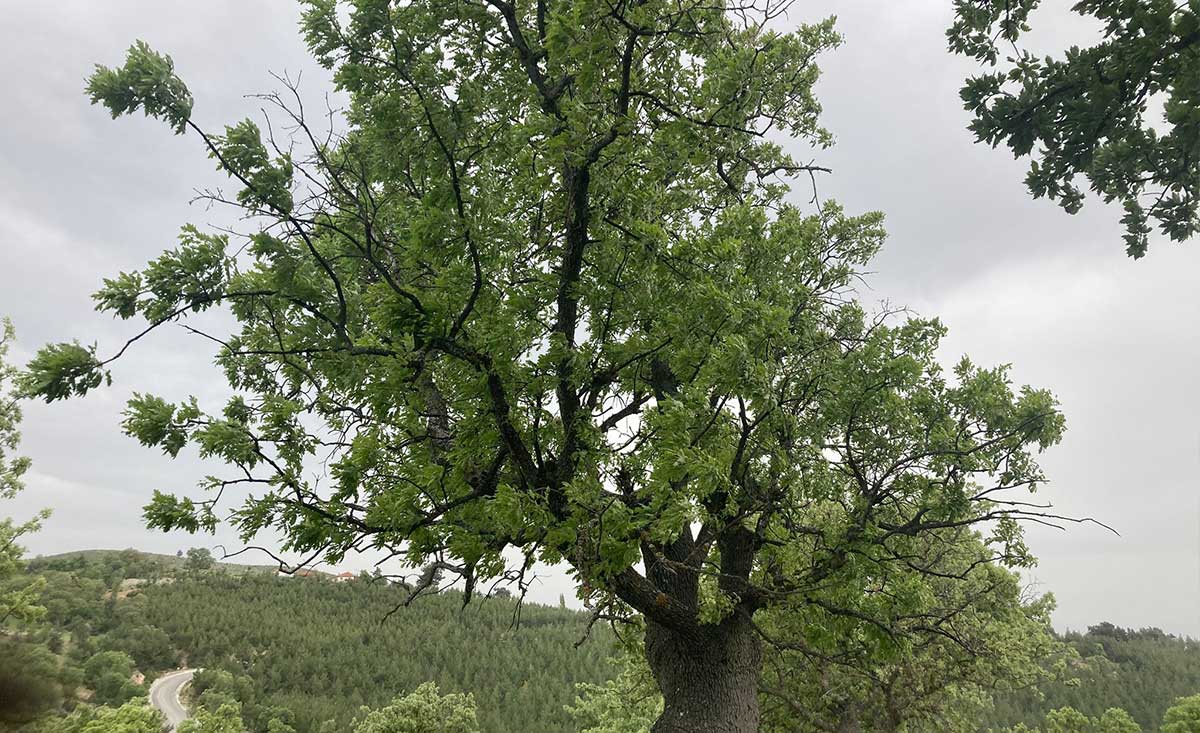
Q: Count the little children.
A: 0